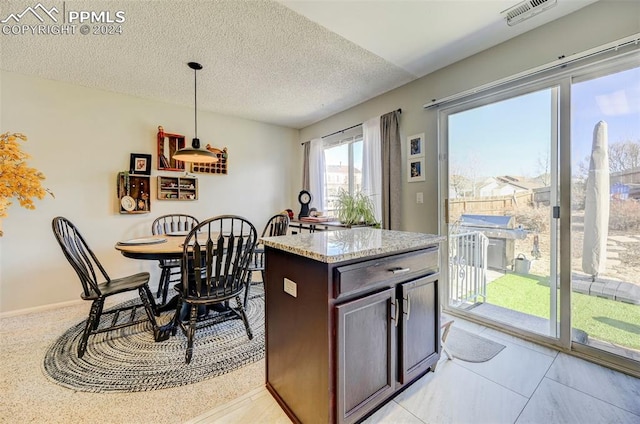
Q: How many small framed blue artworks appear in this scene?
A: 2